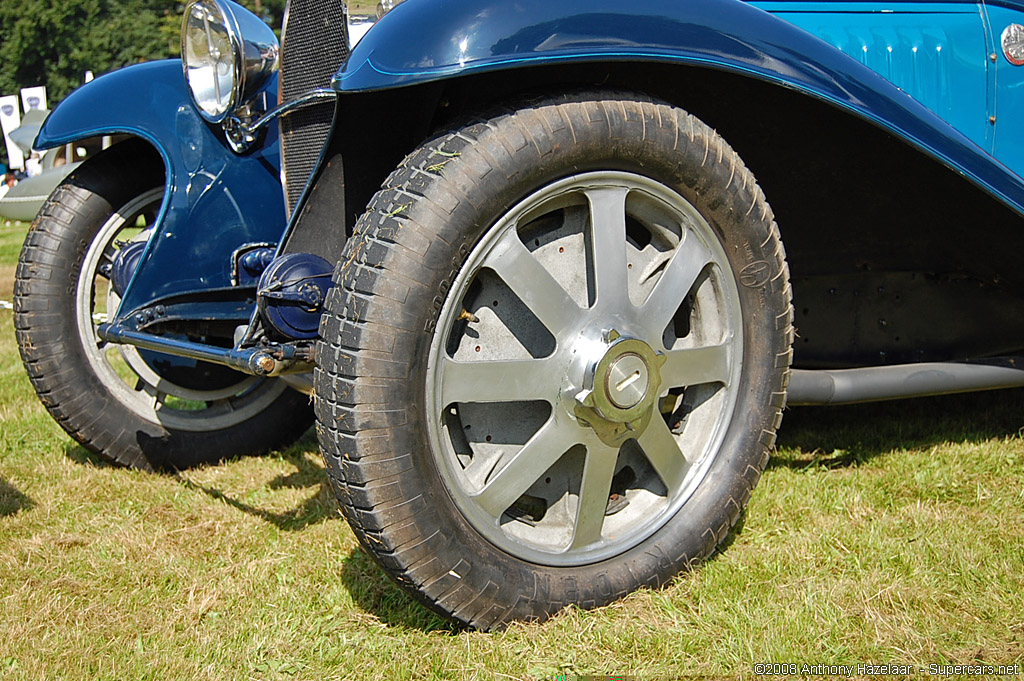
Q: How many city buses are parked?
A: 0